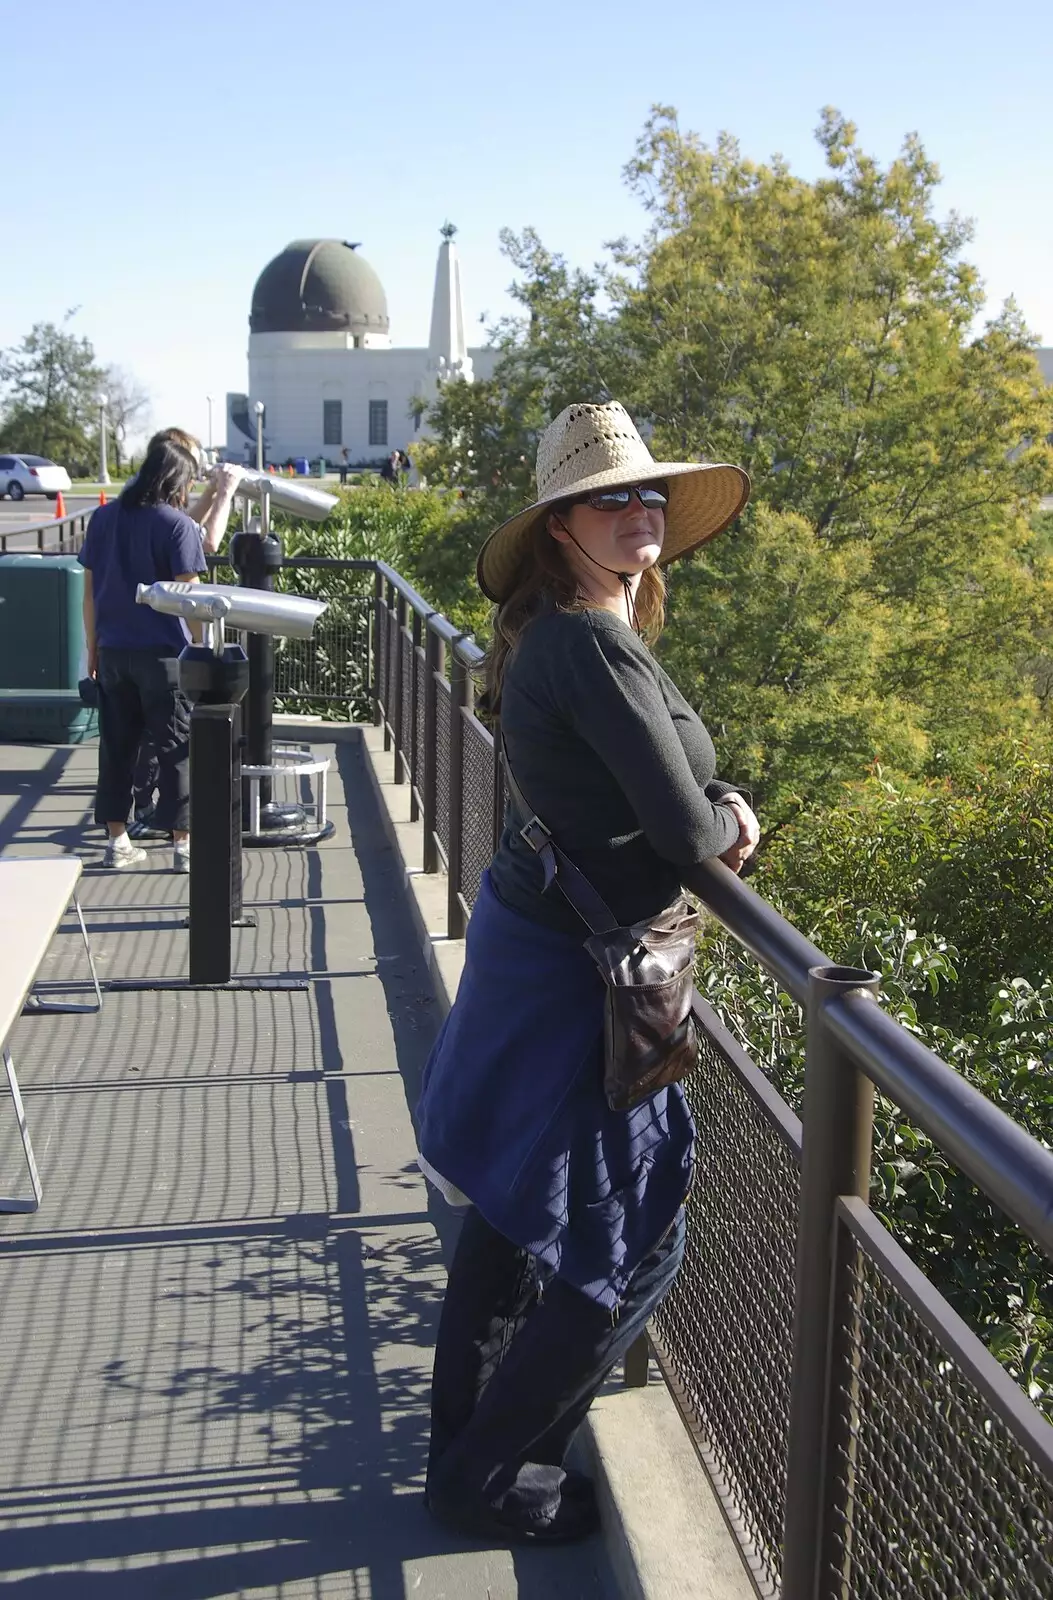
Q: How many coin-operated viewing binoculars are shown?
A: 2